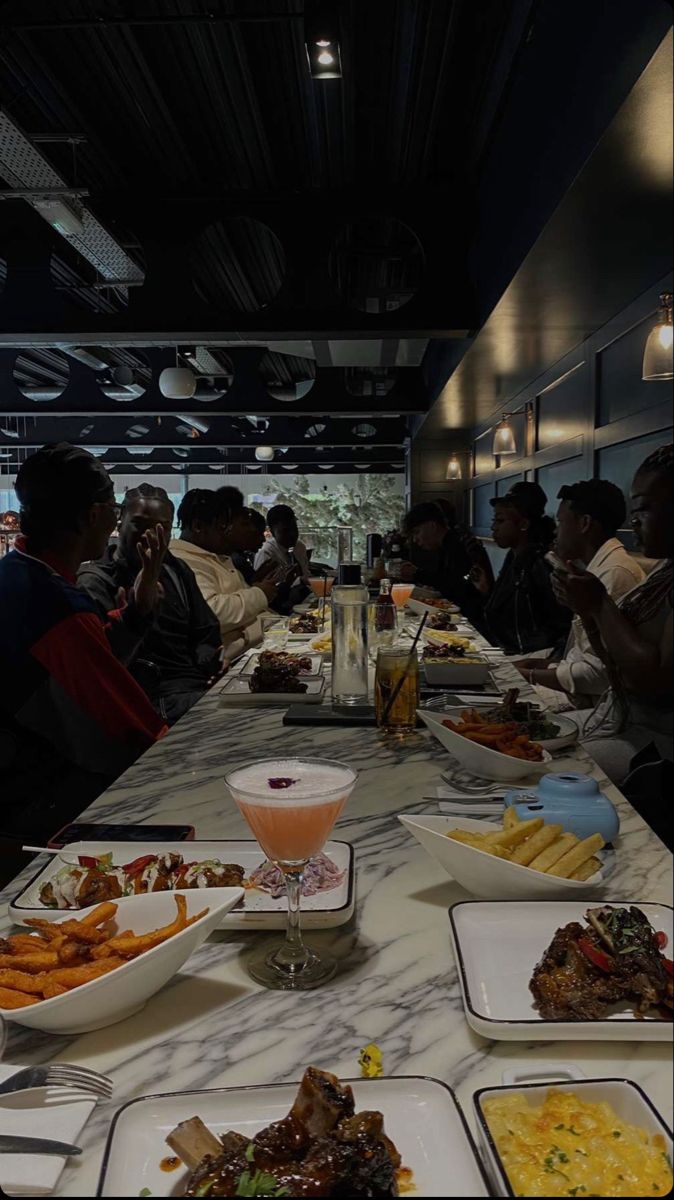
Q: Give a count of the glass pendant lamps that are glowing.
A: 3